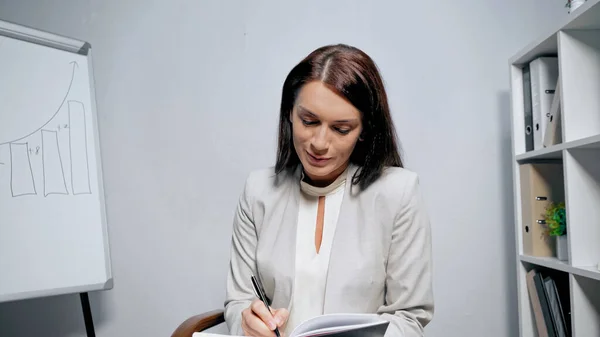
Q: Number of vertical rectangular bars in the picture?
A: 3